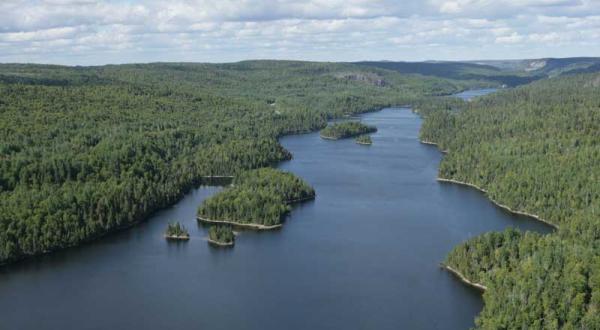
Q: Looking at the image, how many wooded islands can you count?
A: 5